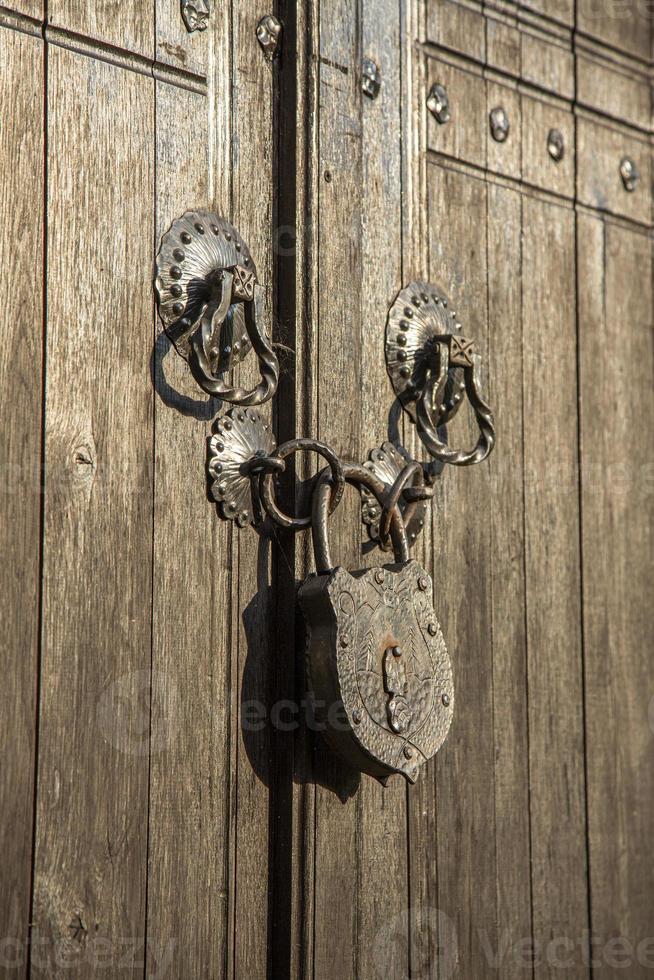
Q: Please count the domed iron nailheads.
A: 7